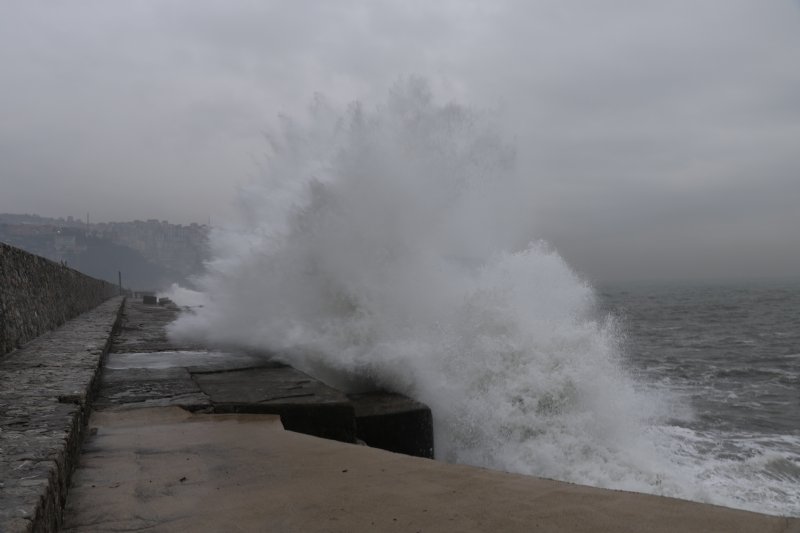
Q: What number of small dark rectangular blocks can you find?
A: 2